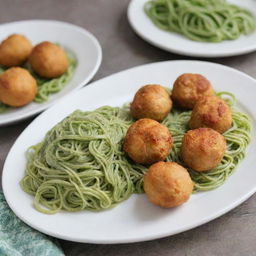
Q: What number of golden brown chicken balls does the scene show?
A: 9